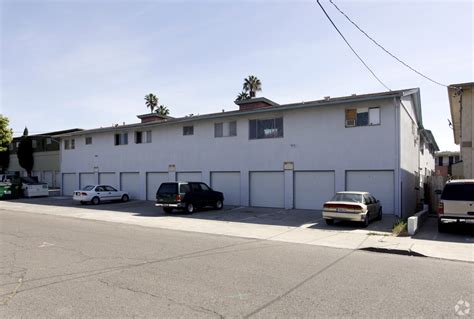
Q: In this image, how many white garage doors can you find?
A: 10